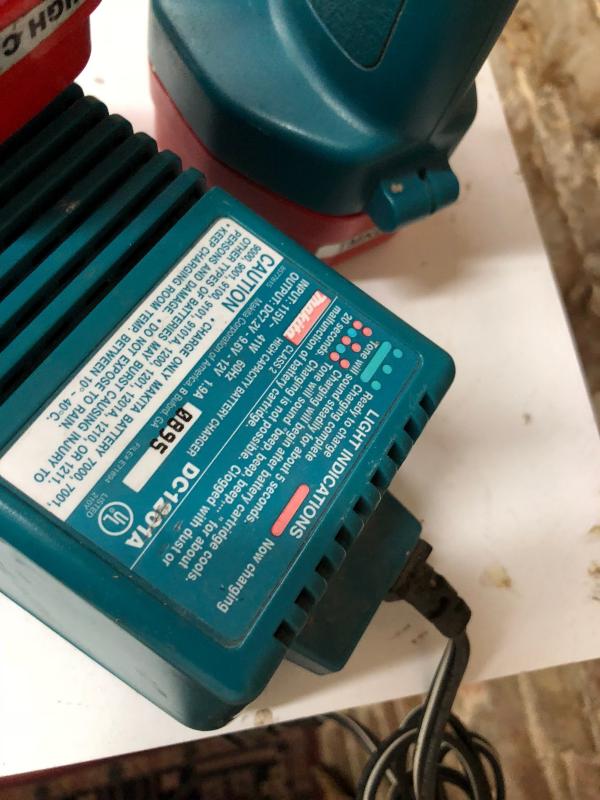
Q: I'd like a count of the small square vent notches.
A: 9